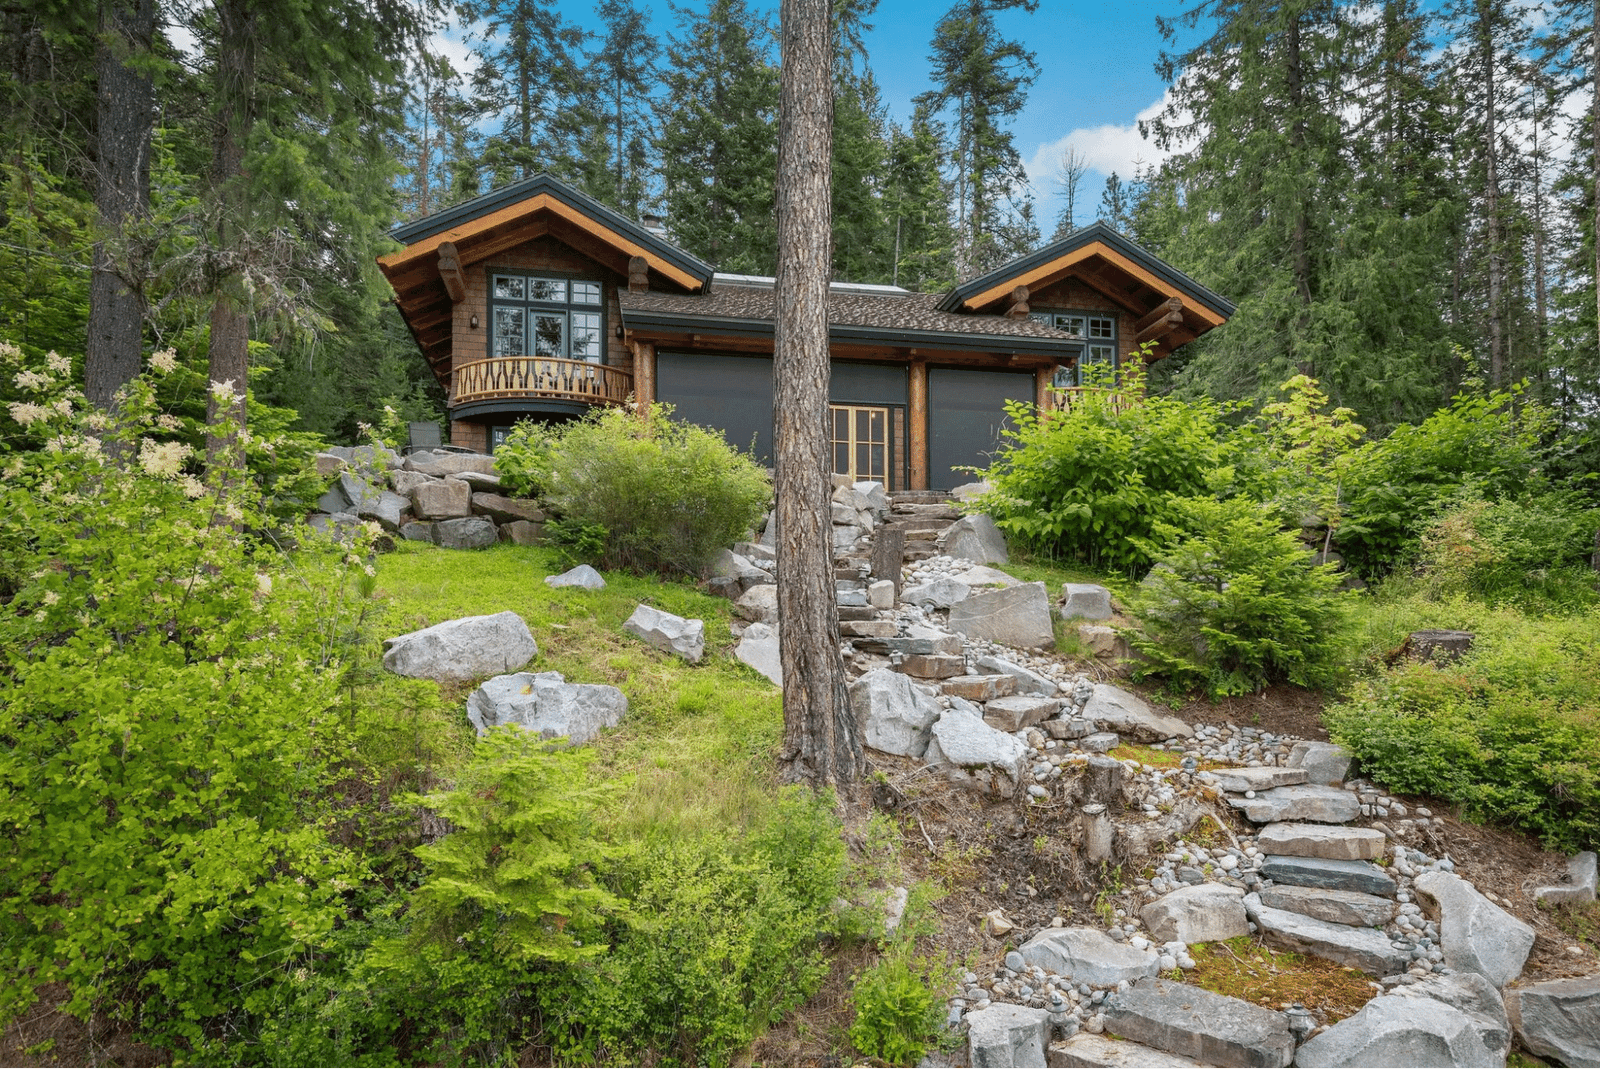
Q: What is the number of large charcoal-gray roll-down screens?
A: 3